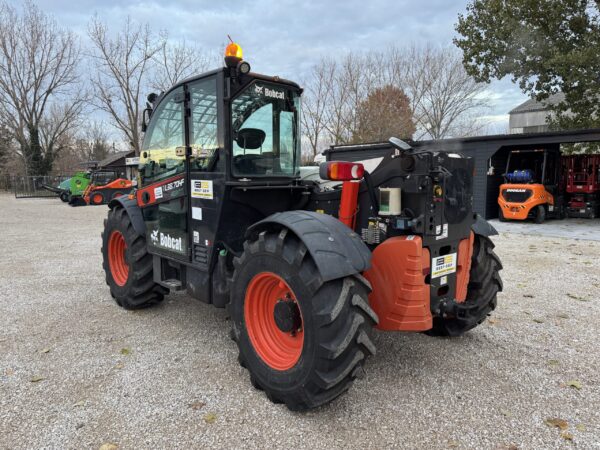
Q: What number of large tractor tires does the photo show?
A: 3